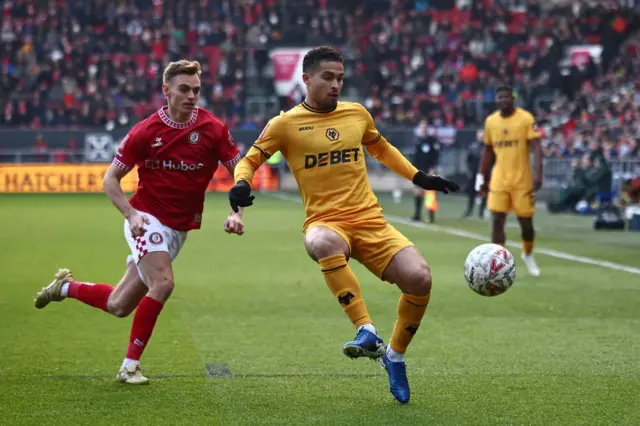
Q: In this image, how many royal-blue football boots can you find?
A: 2